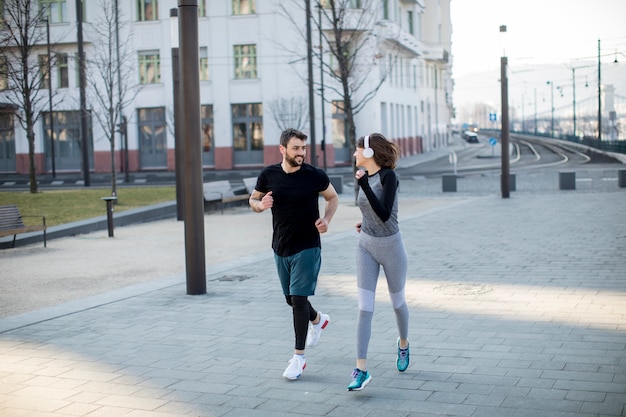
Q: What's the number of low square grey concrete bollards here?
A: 5